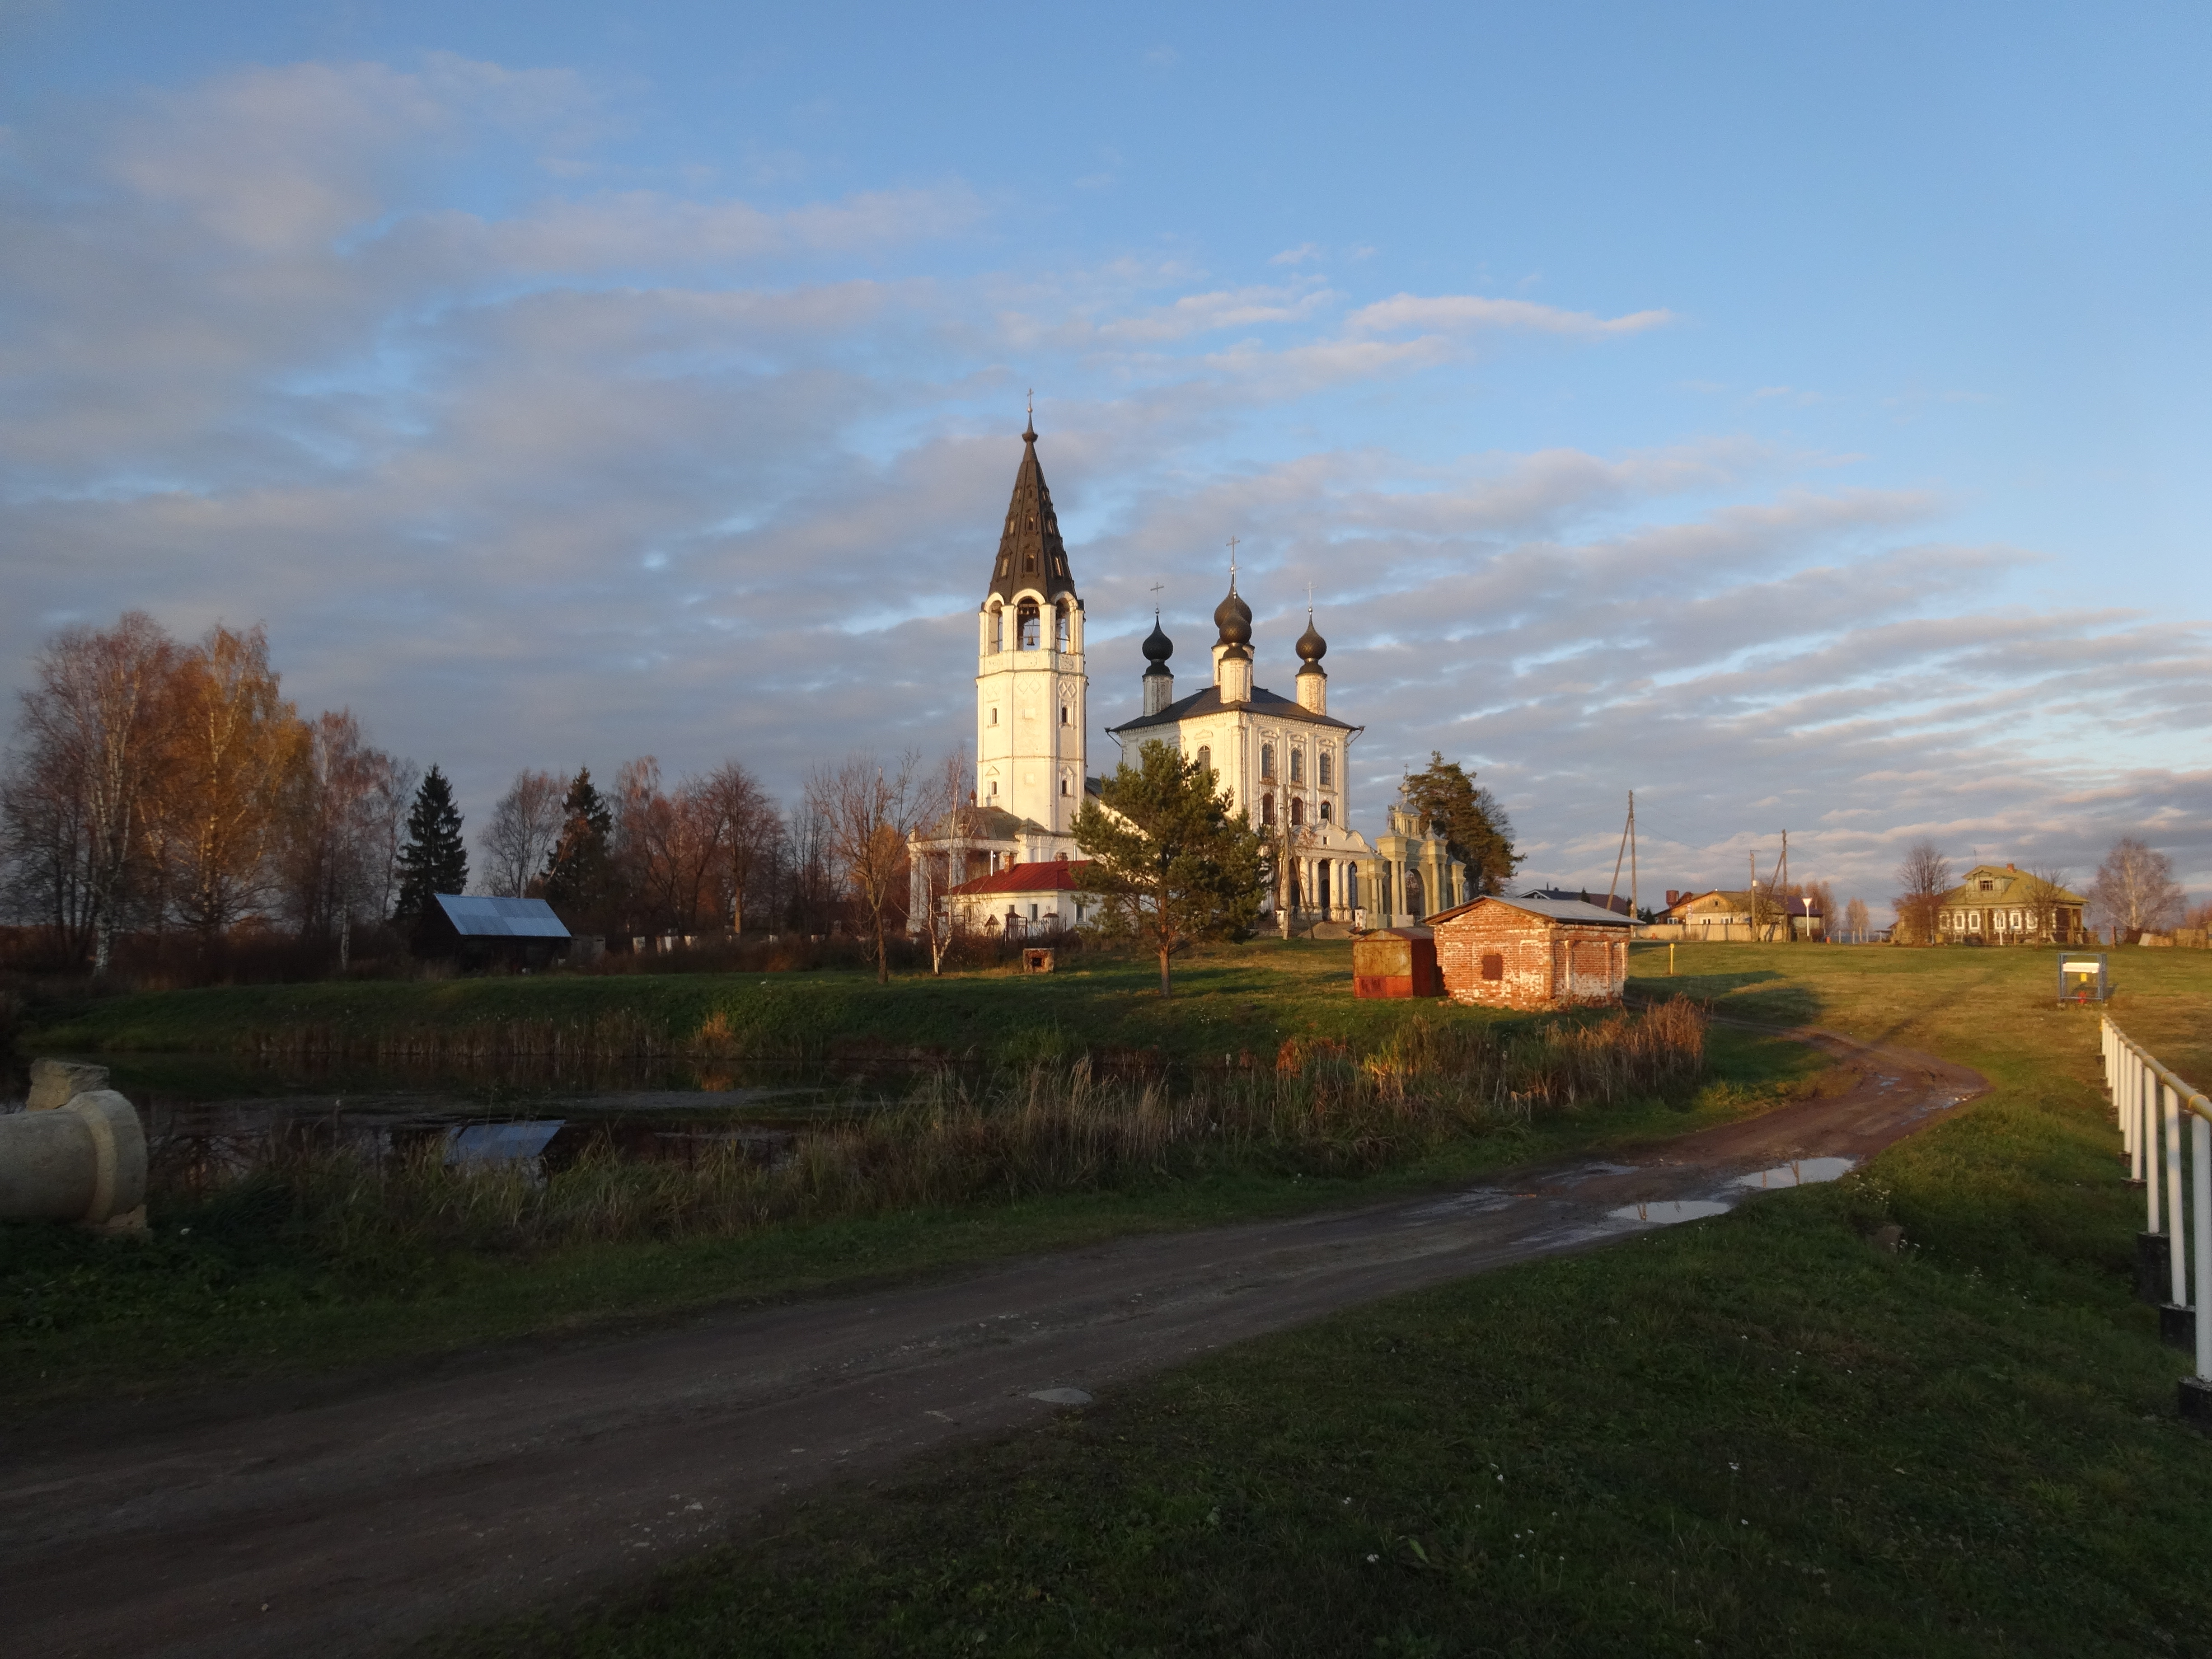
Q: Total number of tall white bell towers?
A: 1